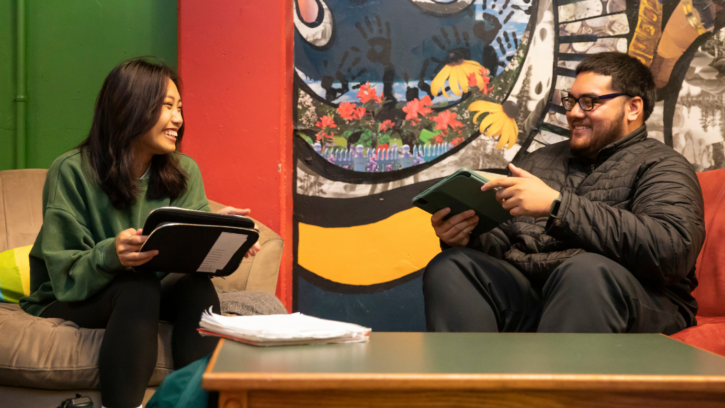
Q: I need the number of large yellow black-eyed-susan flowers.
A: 2